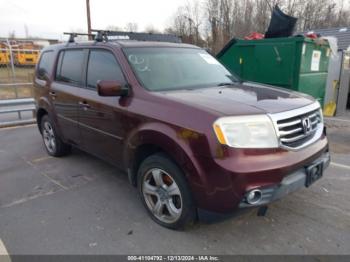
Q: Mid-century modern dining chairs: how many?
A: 0